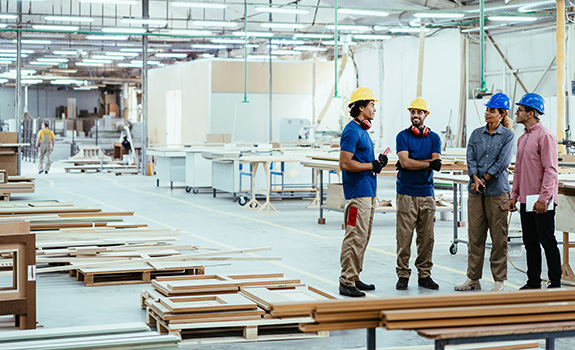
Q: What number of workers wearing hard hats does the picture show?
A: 4